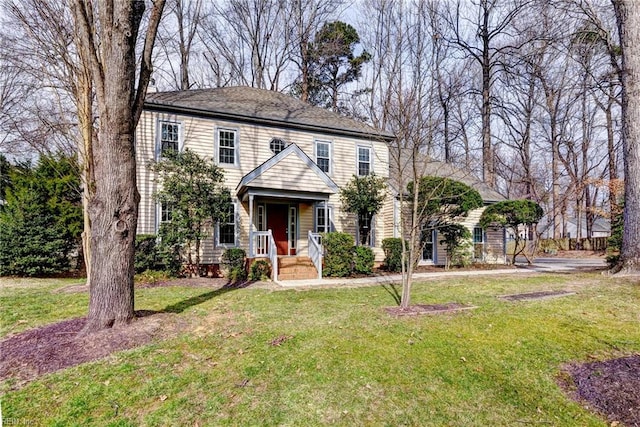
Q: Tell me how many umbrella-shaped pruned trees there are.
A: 2